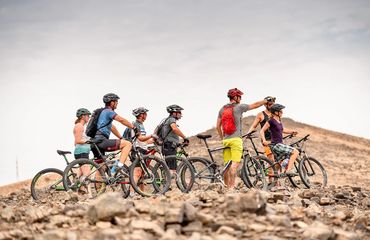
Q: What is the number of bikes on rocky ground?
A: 7